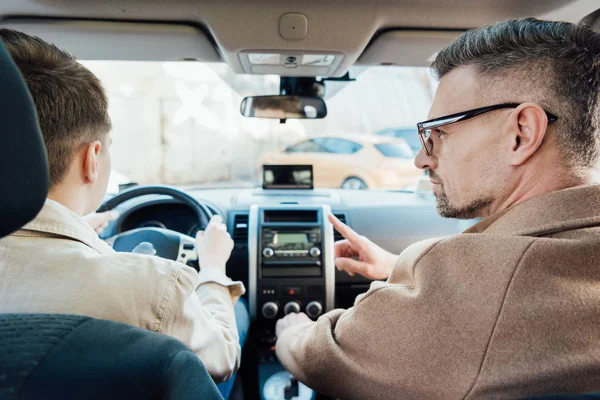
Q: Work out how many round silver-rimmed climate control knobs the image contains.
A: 3